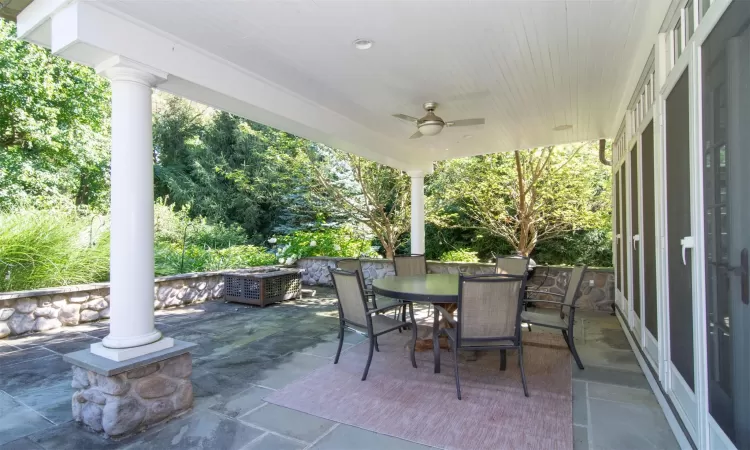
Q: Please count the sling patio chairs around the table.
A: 6